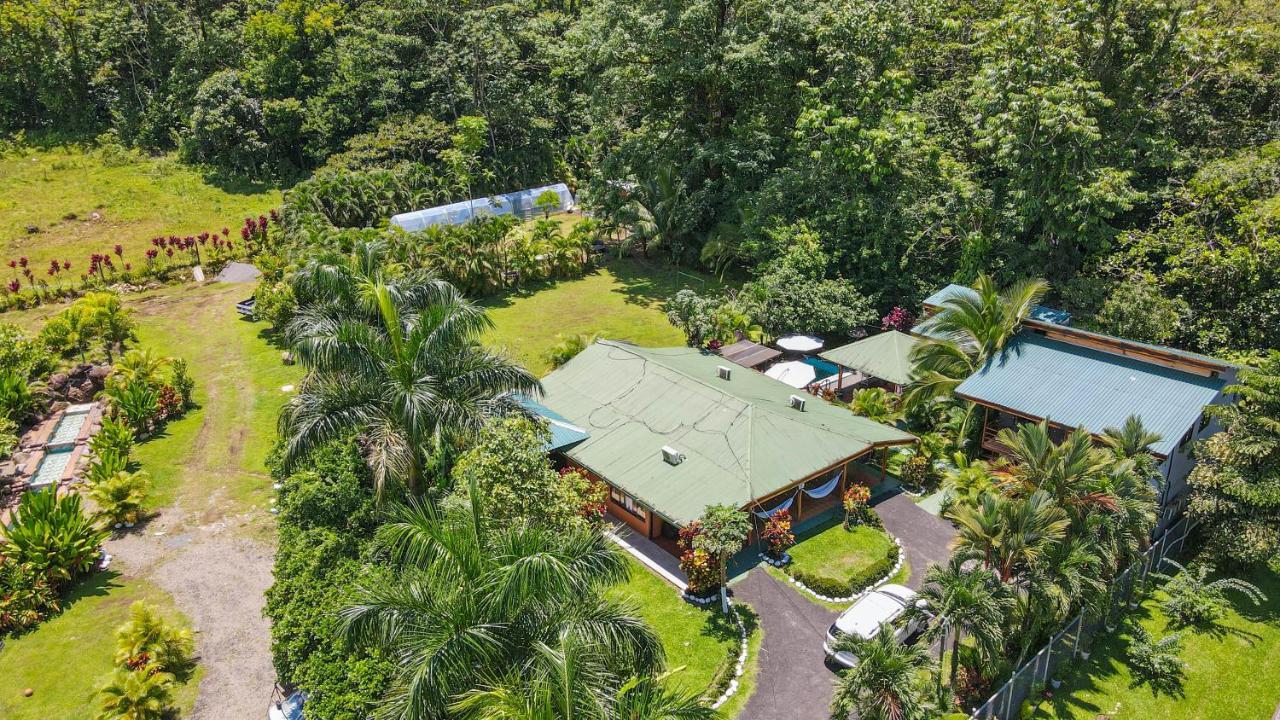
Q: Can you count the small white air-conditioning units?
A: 3